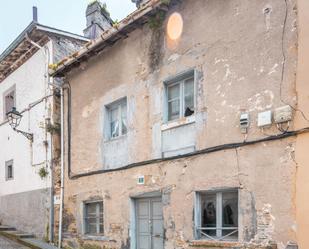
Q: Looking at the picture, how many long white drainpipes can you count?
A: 1